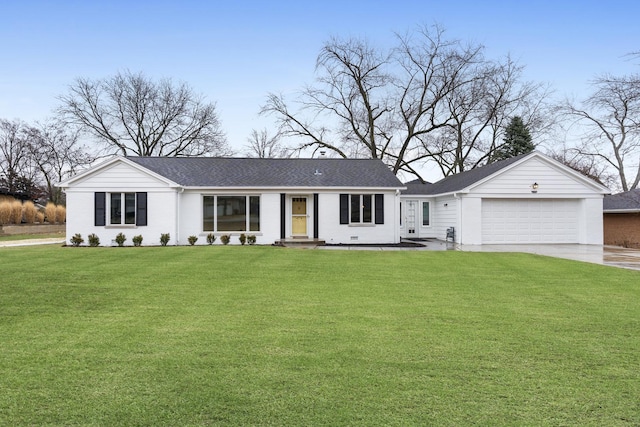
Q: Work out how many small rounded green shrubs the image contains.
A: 10